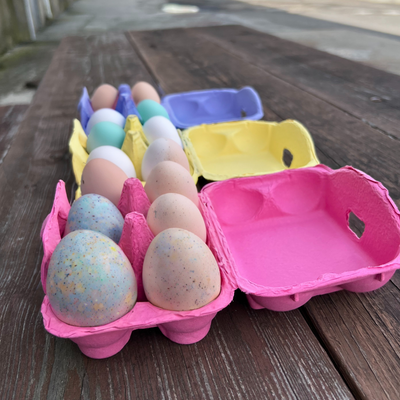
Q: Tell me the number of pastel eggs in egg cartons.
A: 14